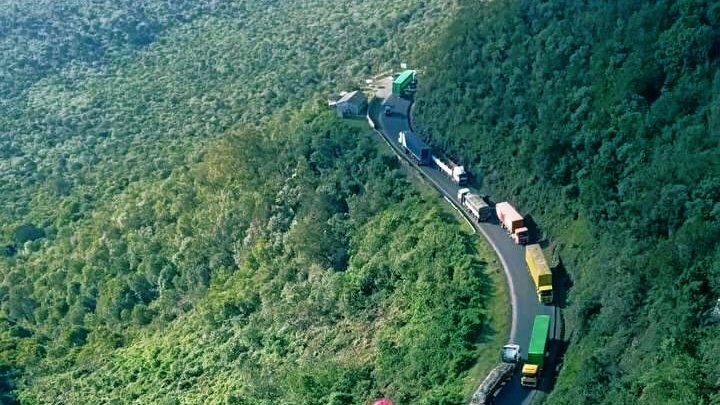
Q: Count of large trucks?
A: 8